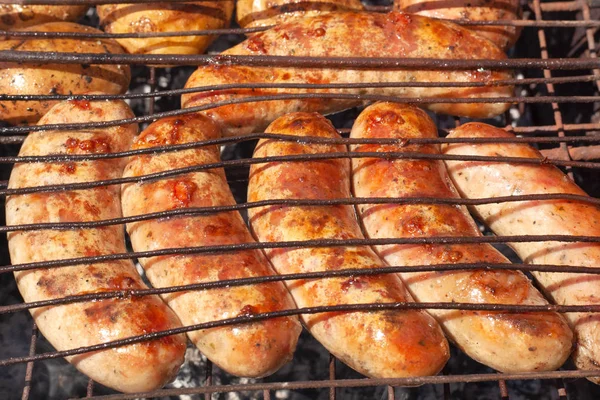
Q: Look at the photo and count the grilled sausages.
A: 6